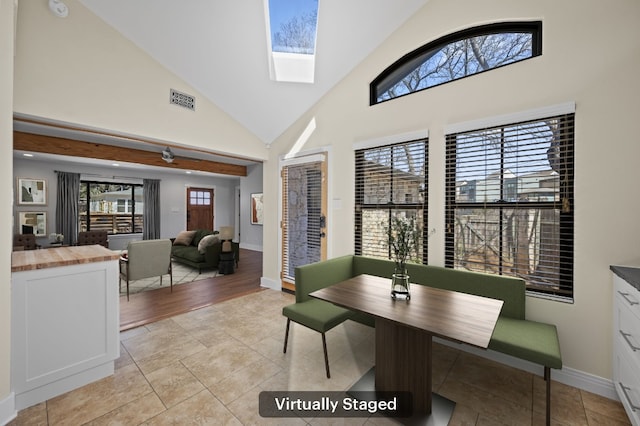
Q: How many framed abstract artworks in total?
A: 3